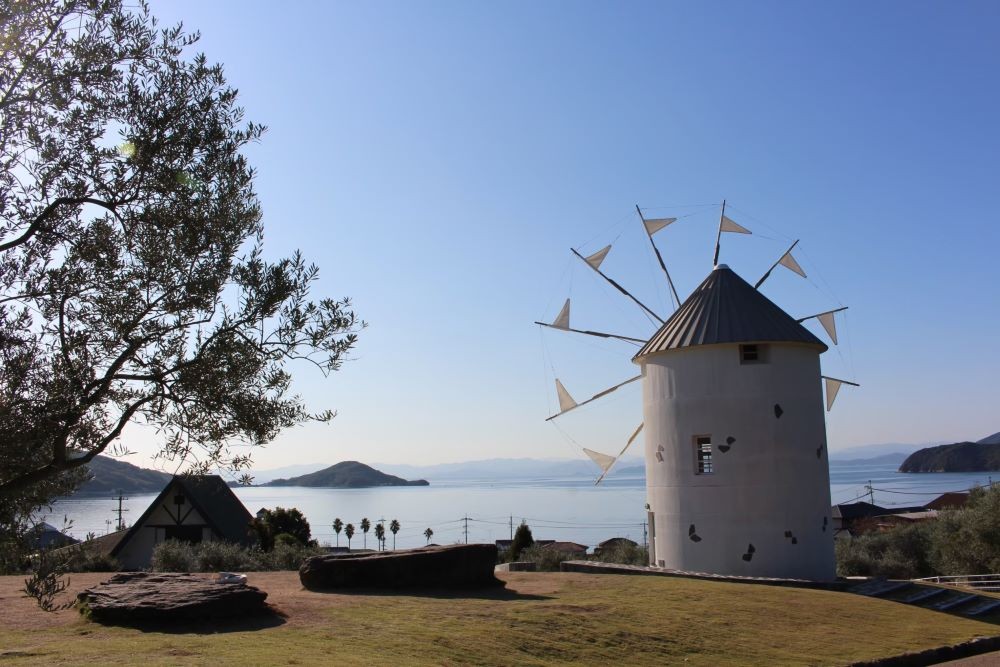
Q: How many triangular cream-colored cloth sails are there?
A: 9